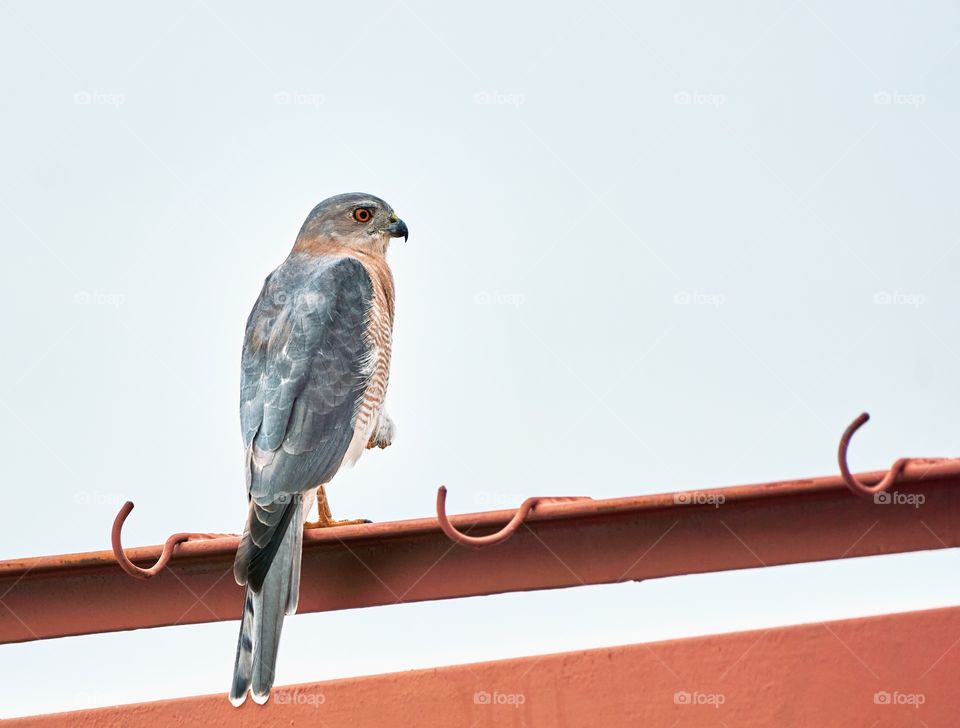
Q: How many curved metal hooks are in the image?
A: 3